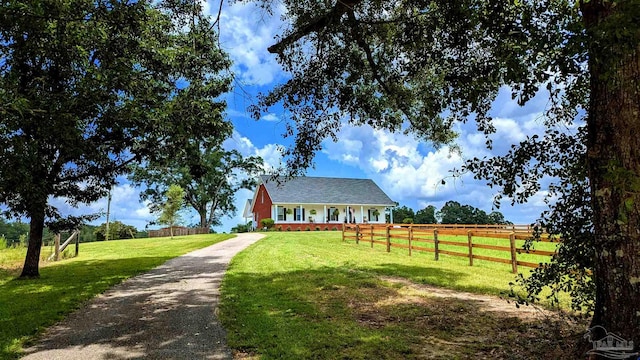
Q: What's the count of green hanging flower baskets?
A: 4